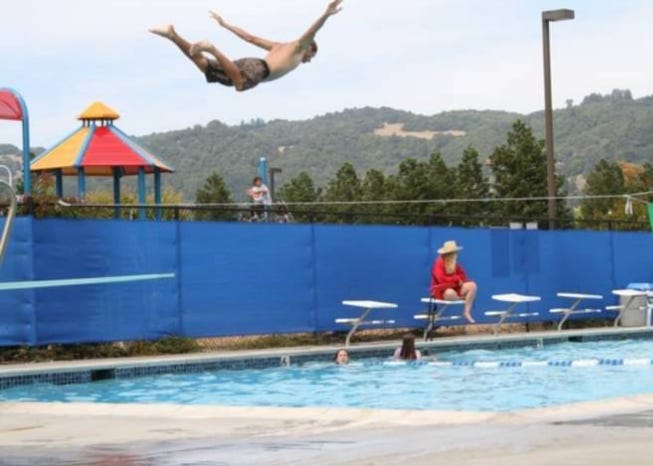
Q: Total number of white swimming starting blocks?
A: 5